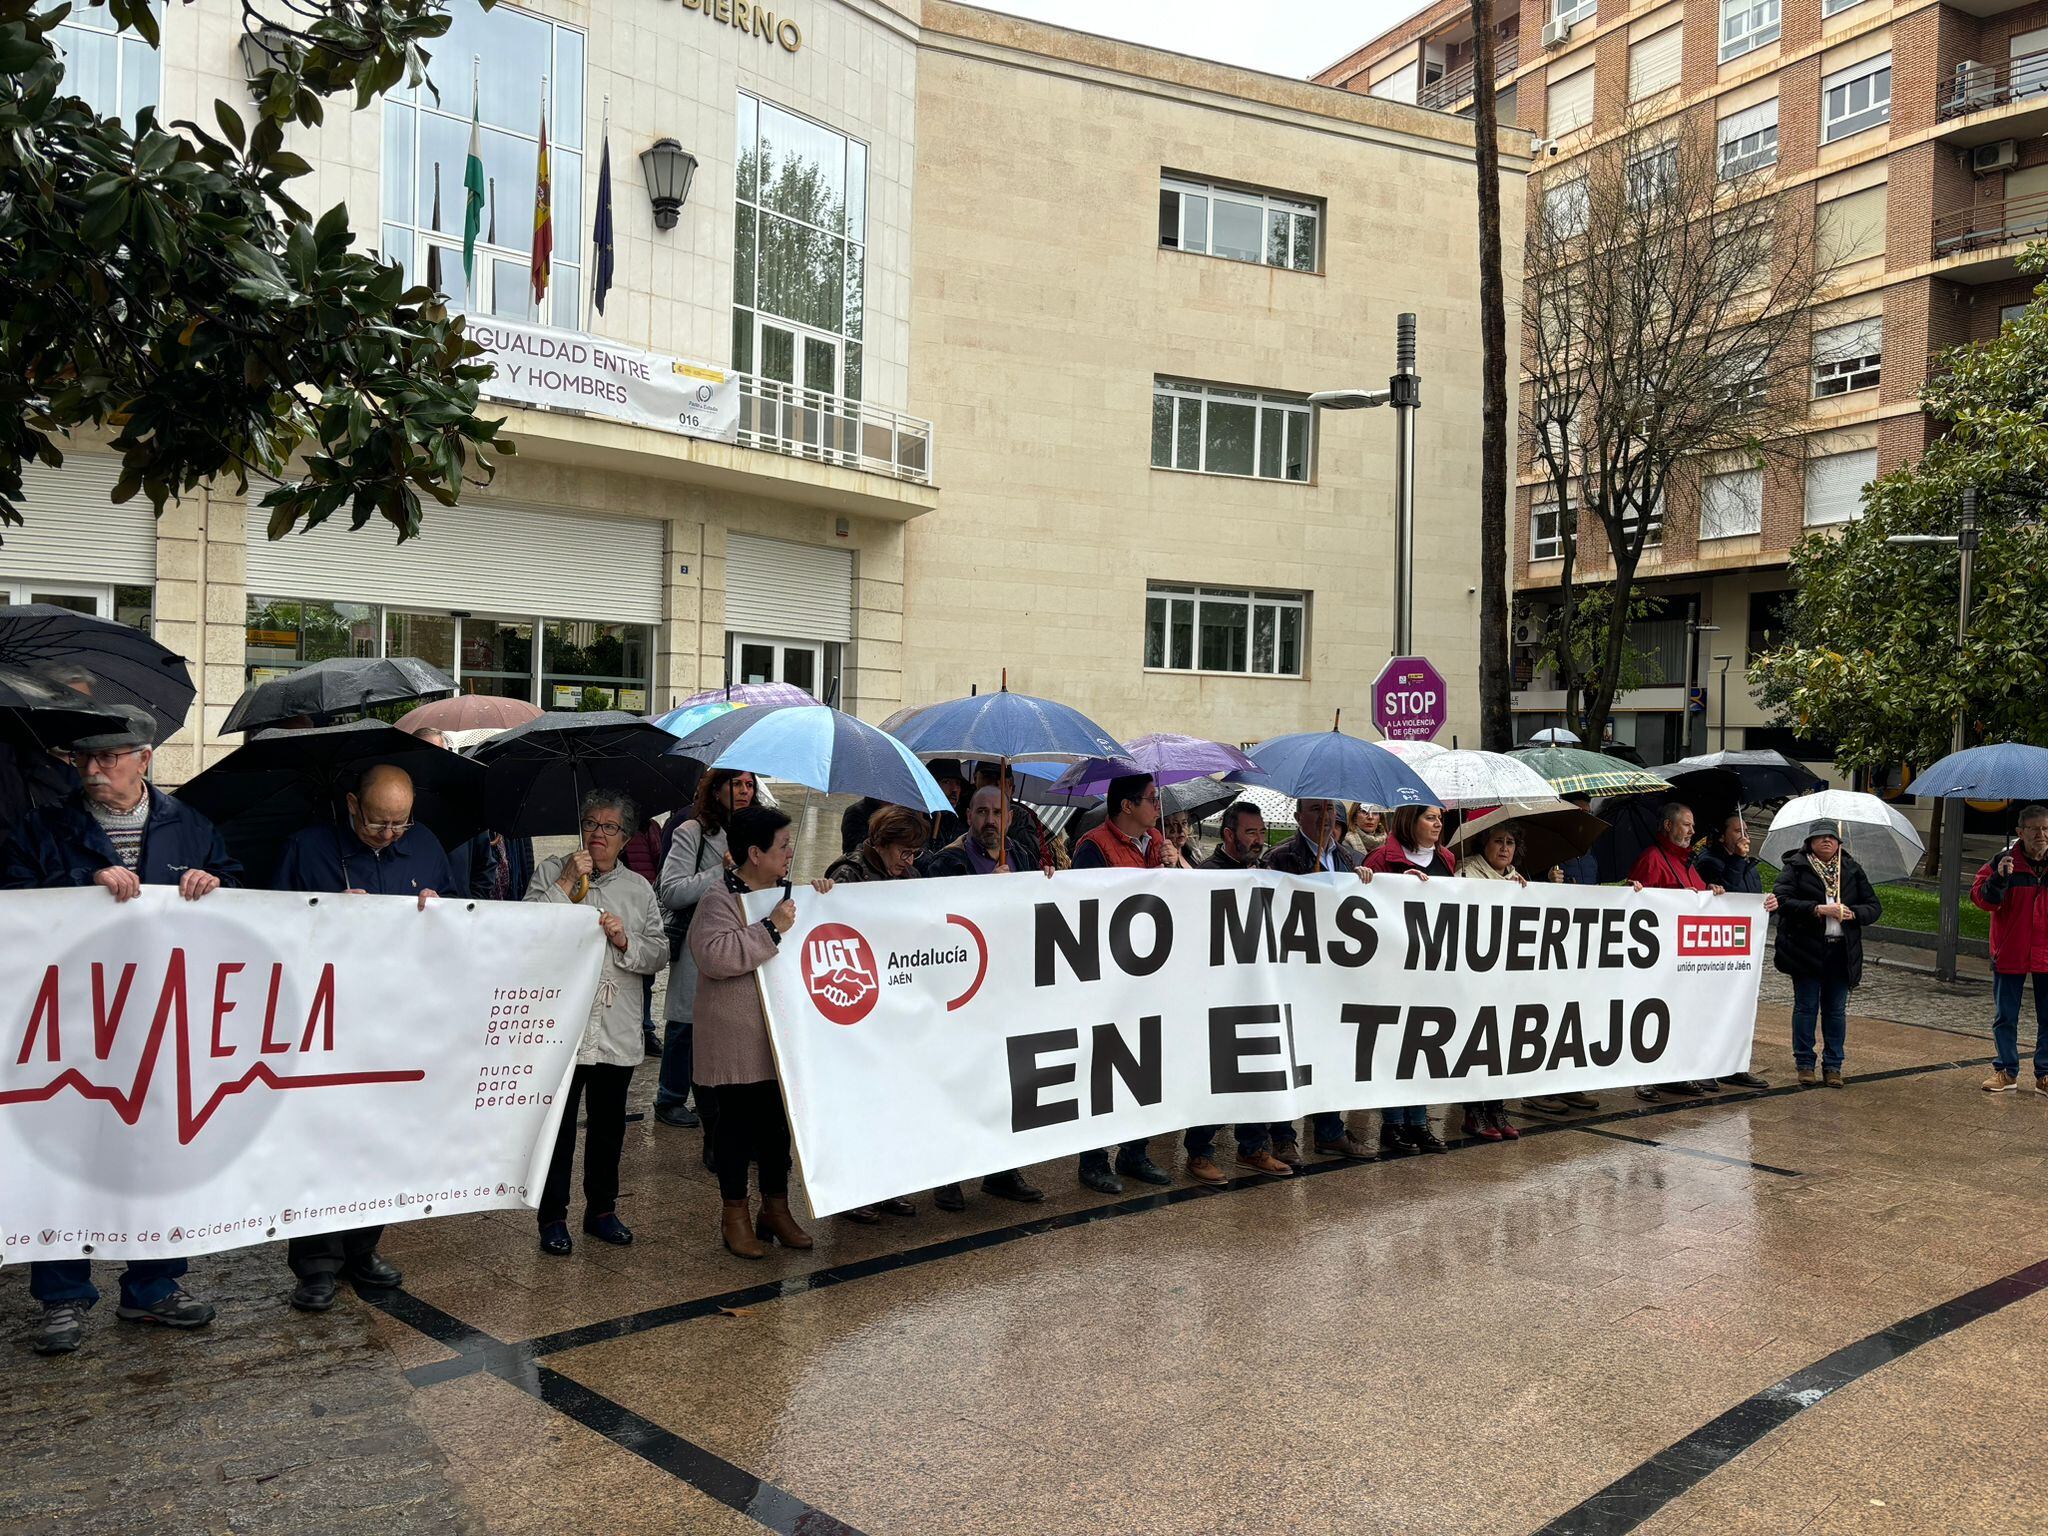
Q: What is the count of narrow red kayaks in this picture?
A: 0